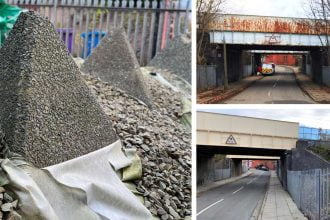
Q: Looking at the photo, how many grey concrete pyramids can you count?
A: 3